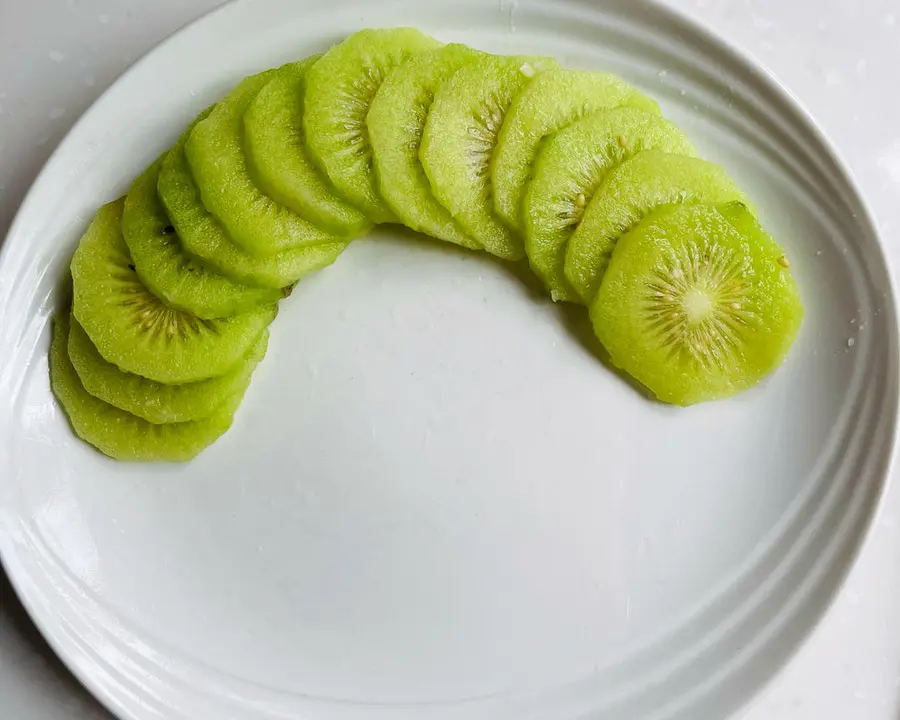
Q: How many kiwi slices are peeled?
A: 14